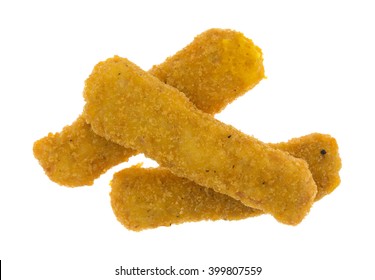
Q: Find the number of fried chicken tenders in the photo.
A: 3